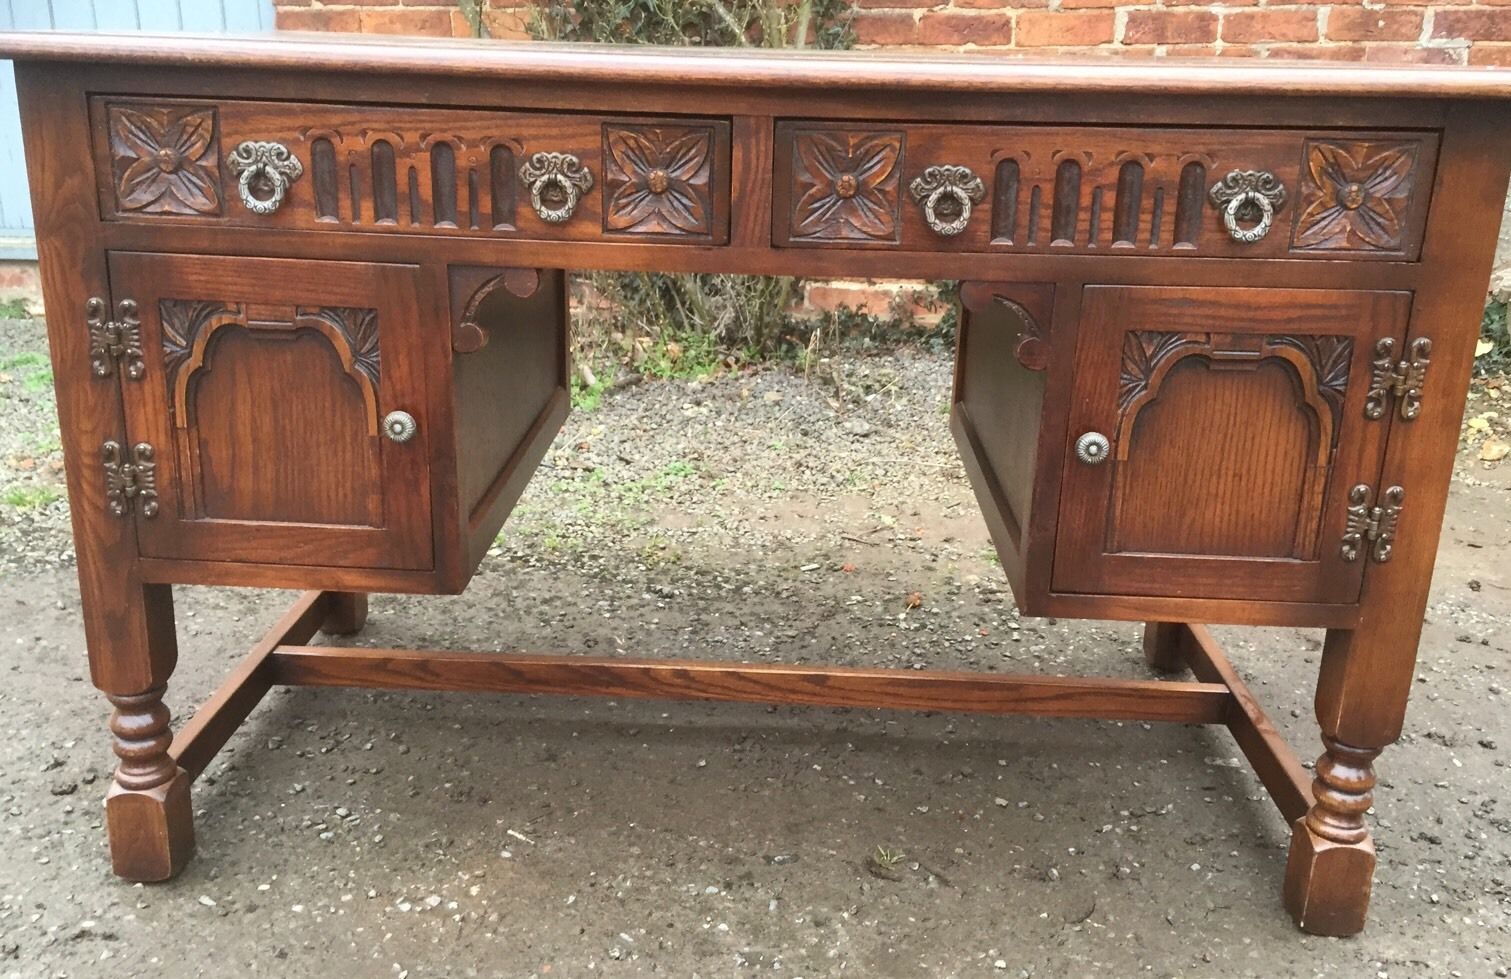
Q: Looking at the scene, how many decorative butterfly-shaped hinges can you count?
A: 4